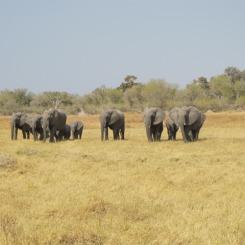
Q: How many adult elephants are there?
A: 6